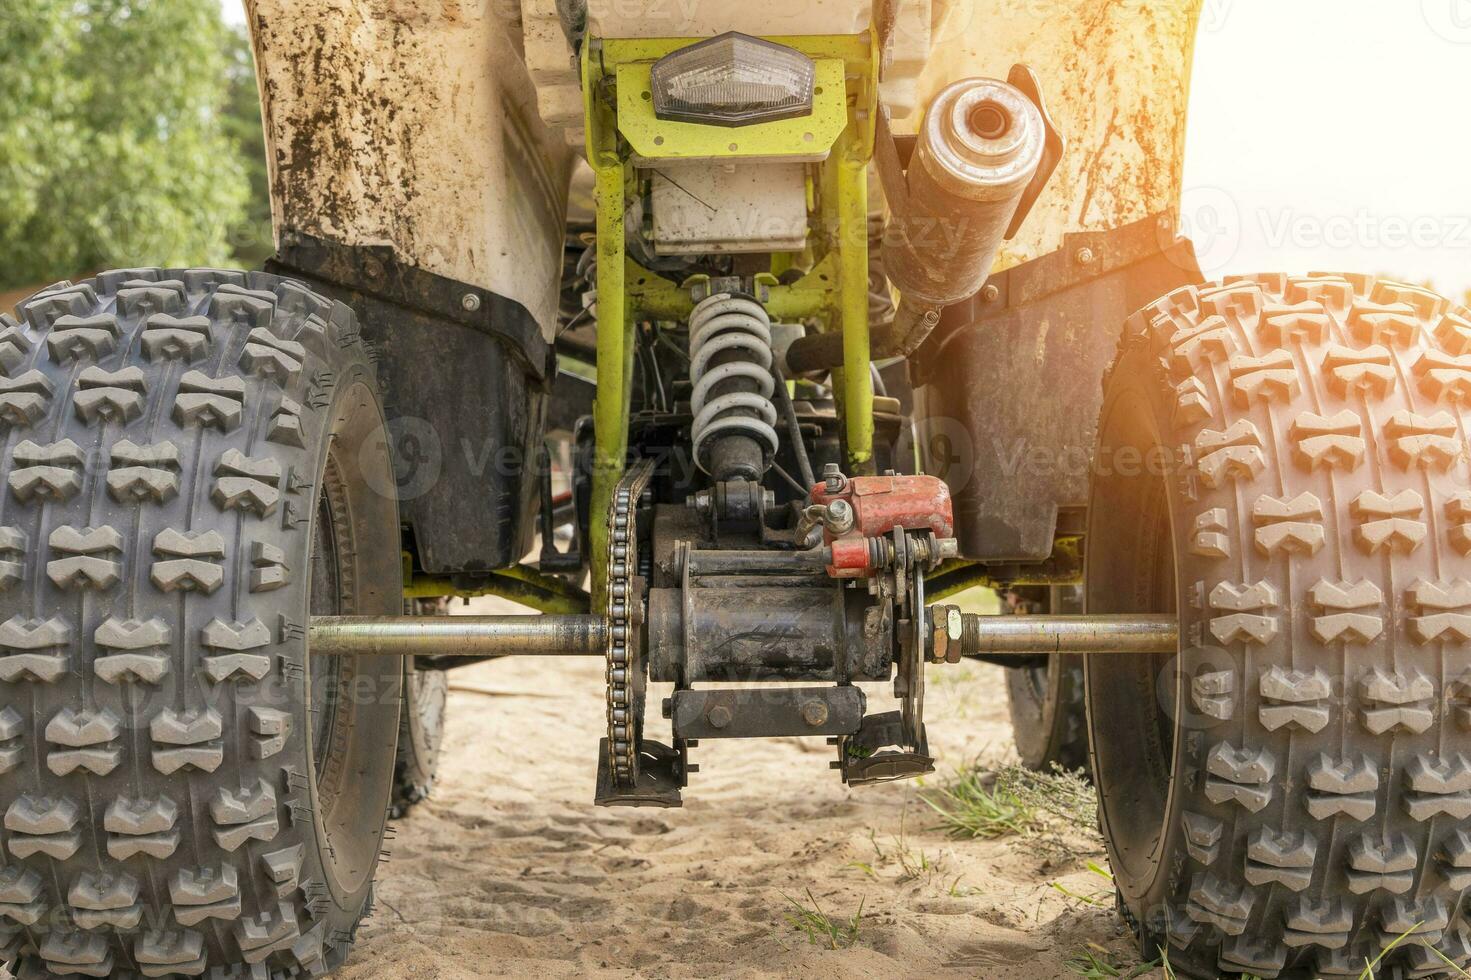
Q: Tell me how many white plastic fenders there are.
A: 2